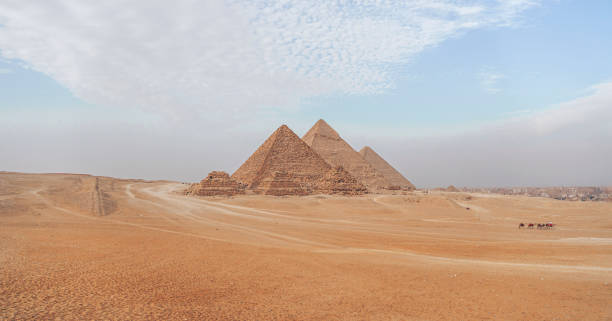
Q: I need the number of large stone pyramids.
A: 3